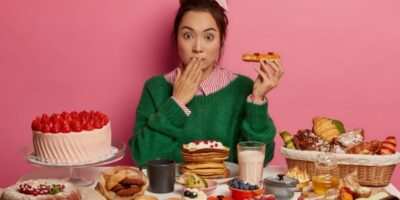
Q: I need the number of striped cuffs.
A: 2